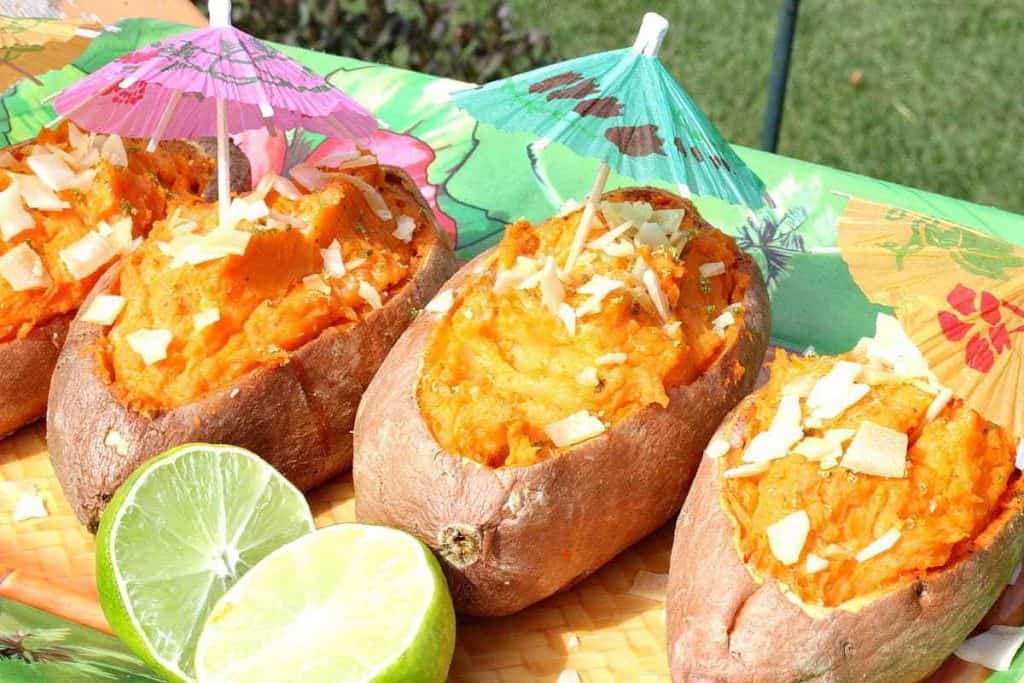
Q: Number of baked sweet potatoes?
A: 4